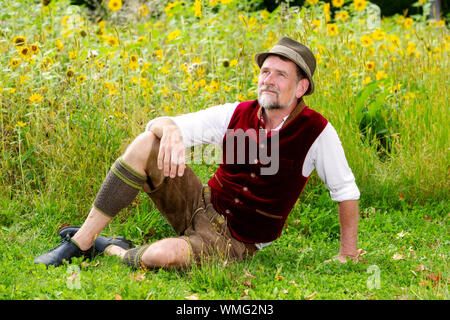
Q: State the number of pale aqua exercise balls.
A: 0